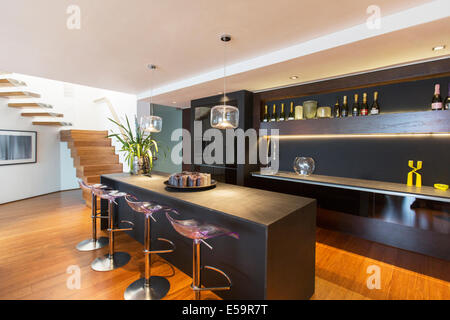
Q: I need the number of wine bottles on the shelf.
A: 11